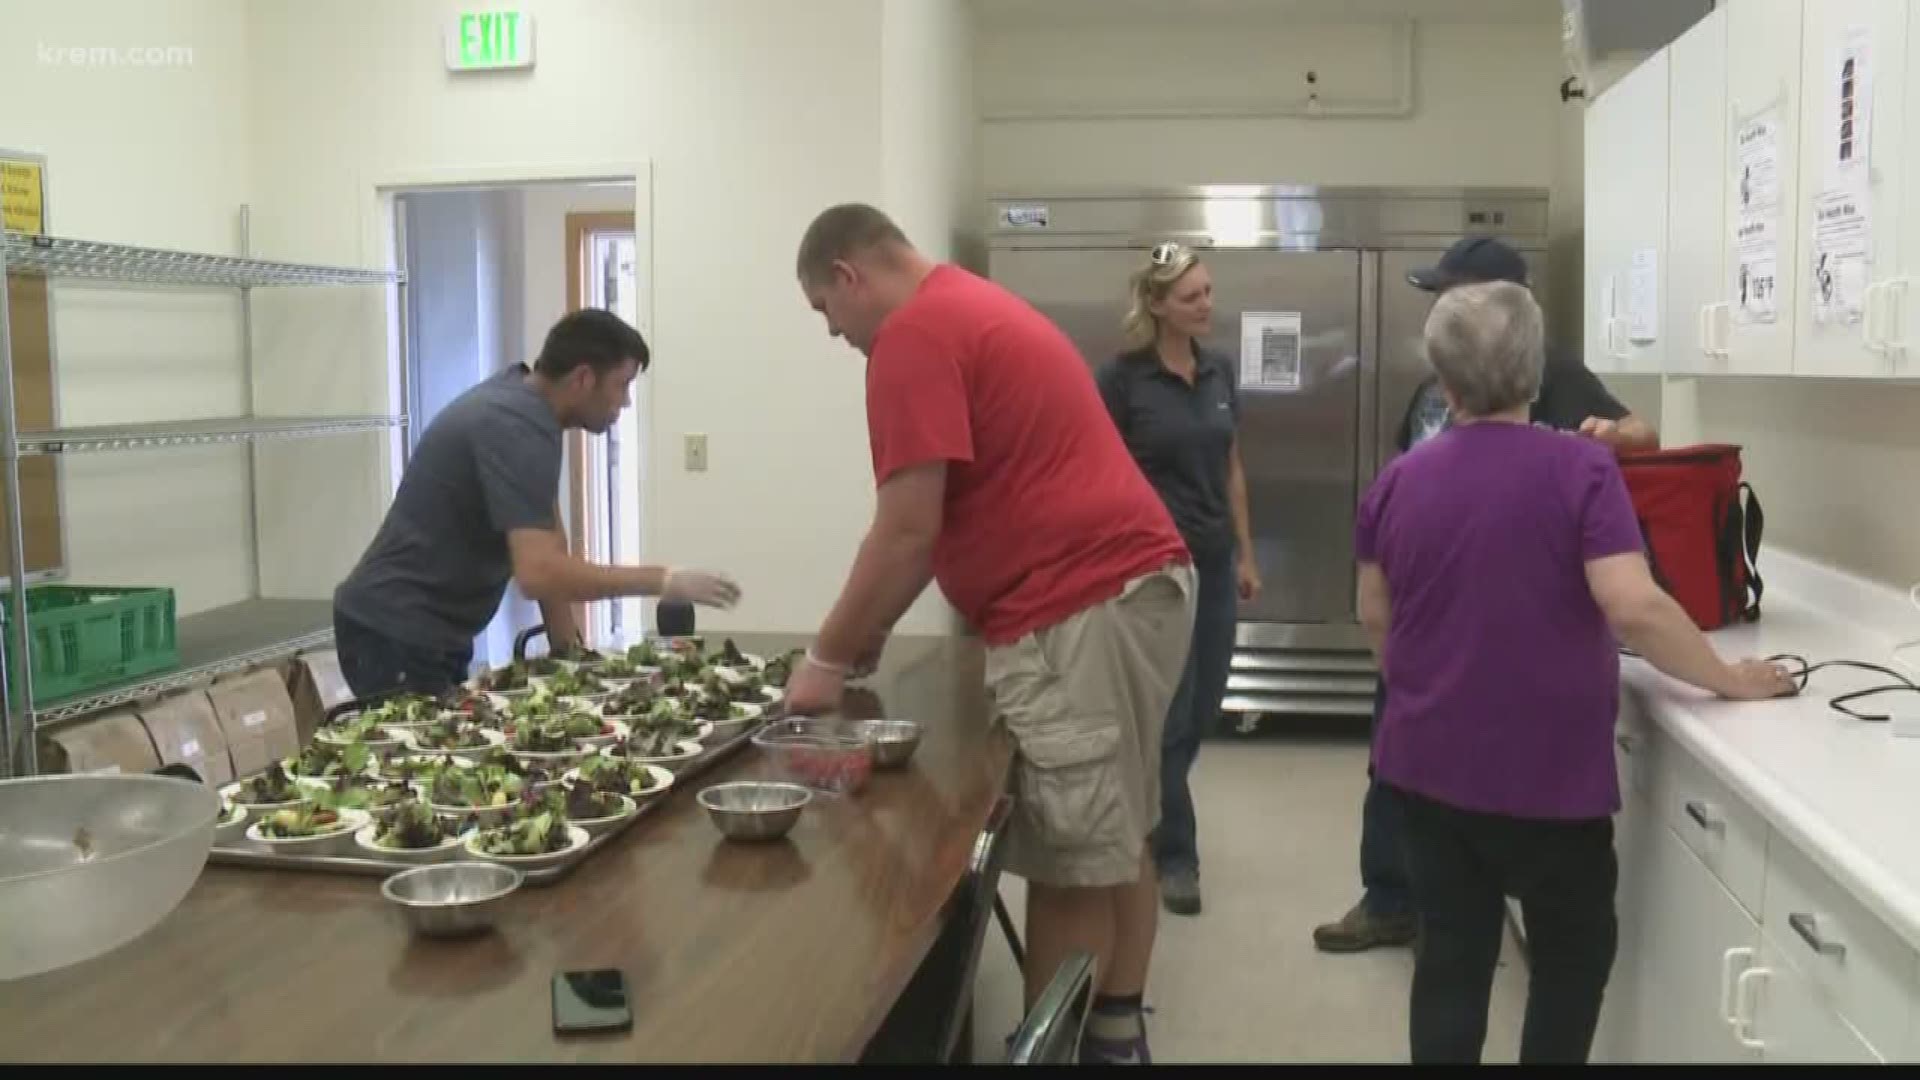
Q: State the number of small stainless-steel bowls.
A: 3